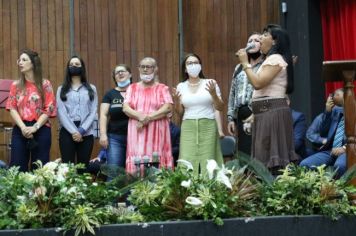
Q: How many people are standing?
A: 7